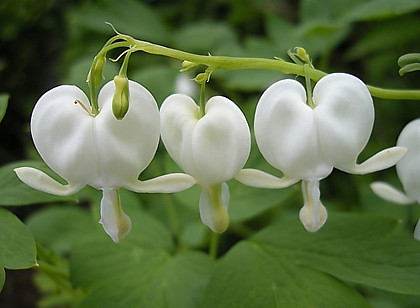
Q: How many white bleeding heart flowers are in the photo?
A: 4